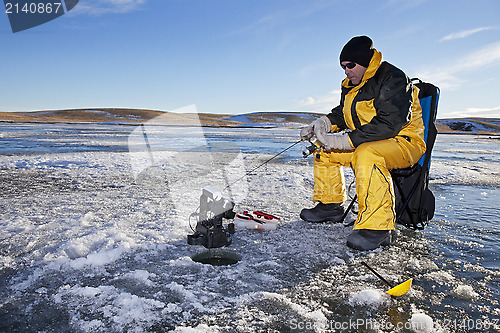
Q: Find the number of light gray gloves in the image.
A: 2